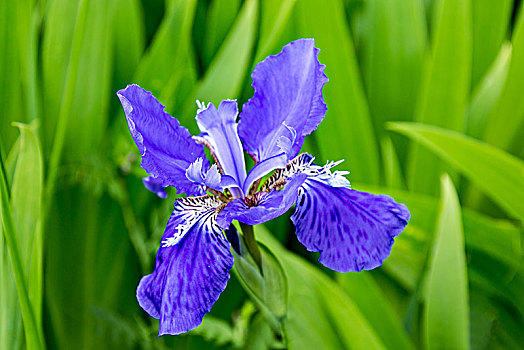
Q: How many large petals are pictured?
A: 4